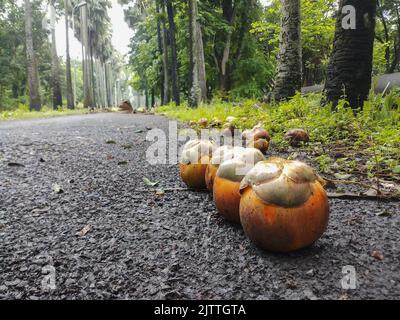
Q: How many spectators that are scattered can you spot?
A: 0